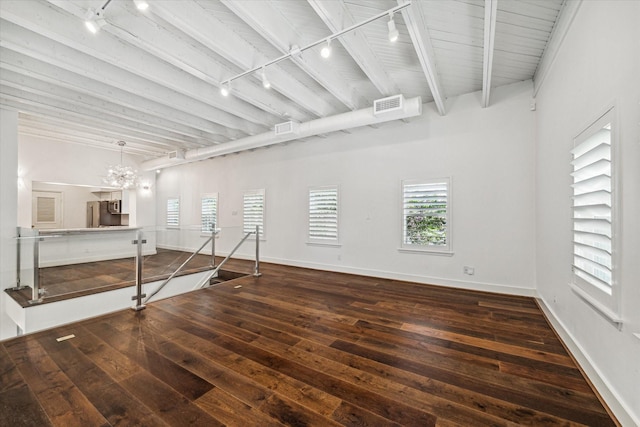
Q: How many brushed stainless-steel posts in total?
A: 5